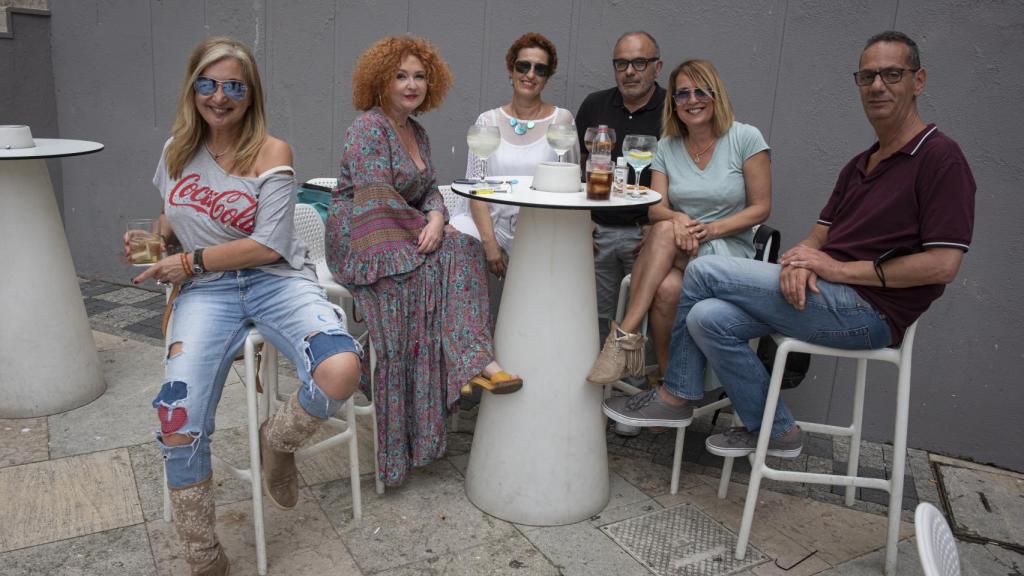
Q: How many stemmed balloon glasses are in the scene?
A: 4